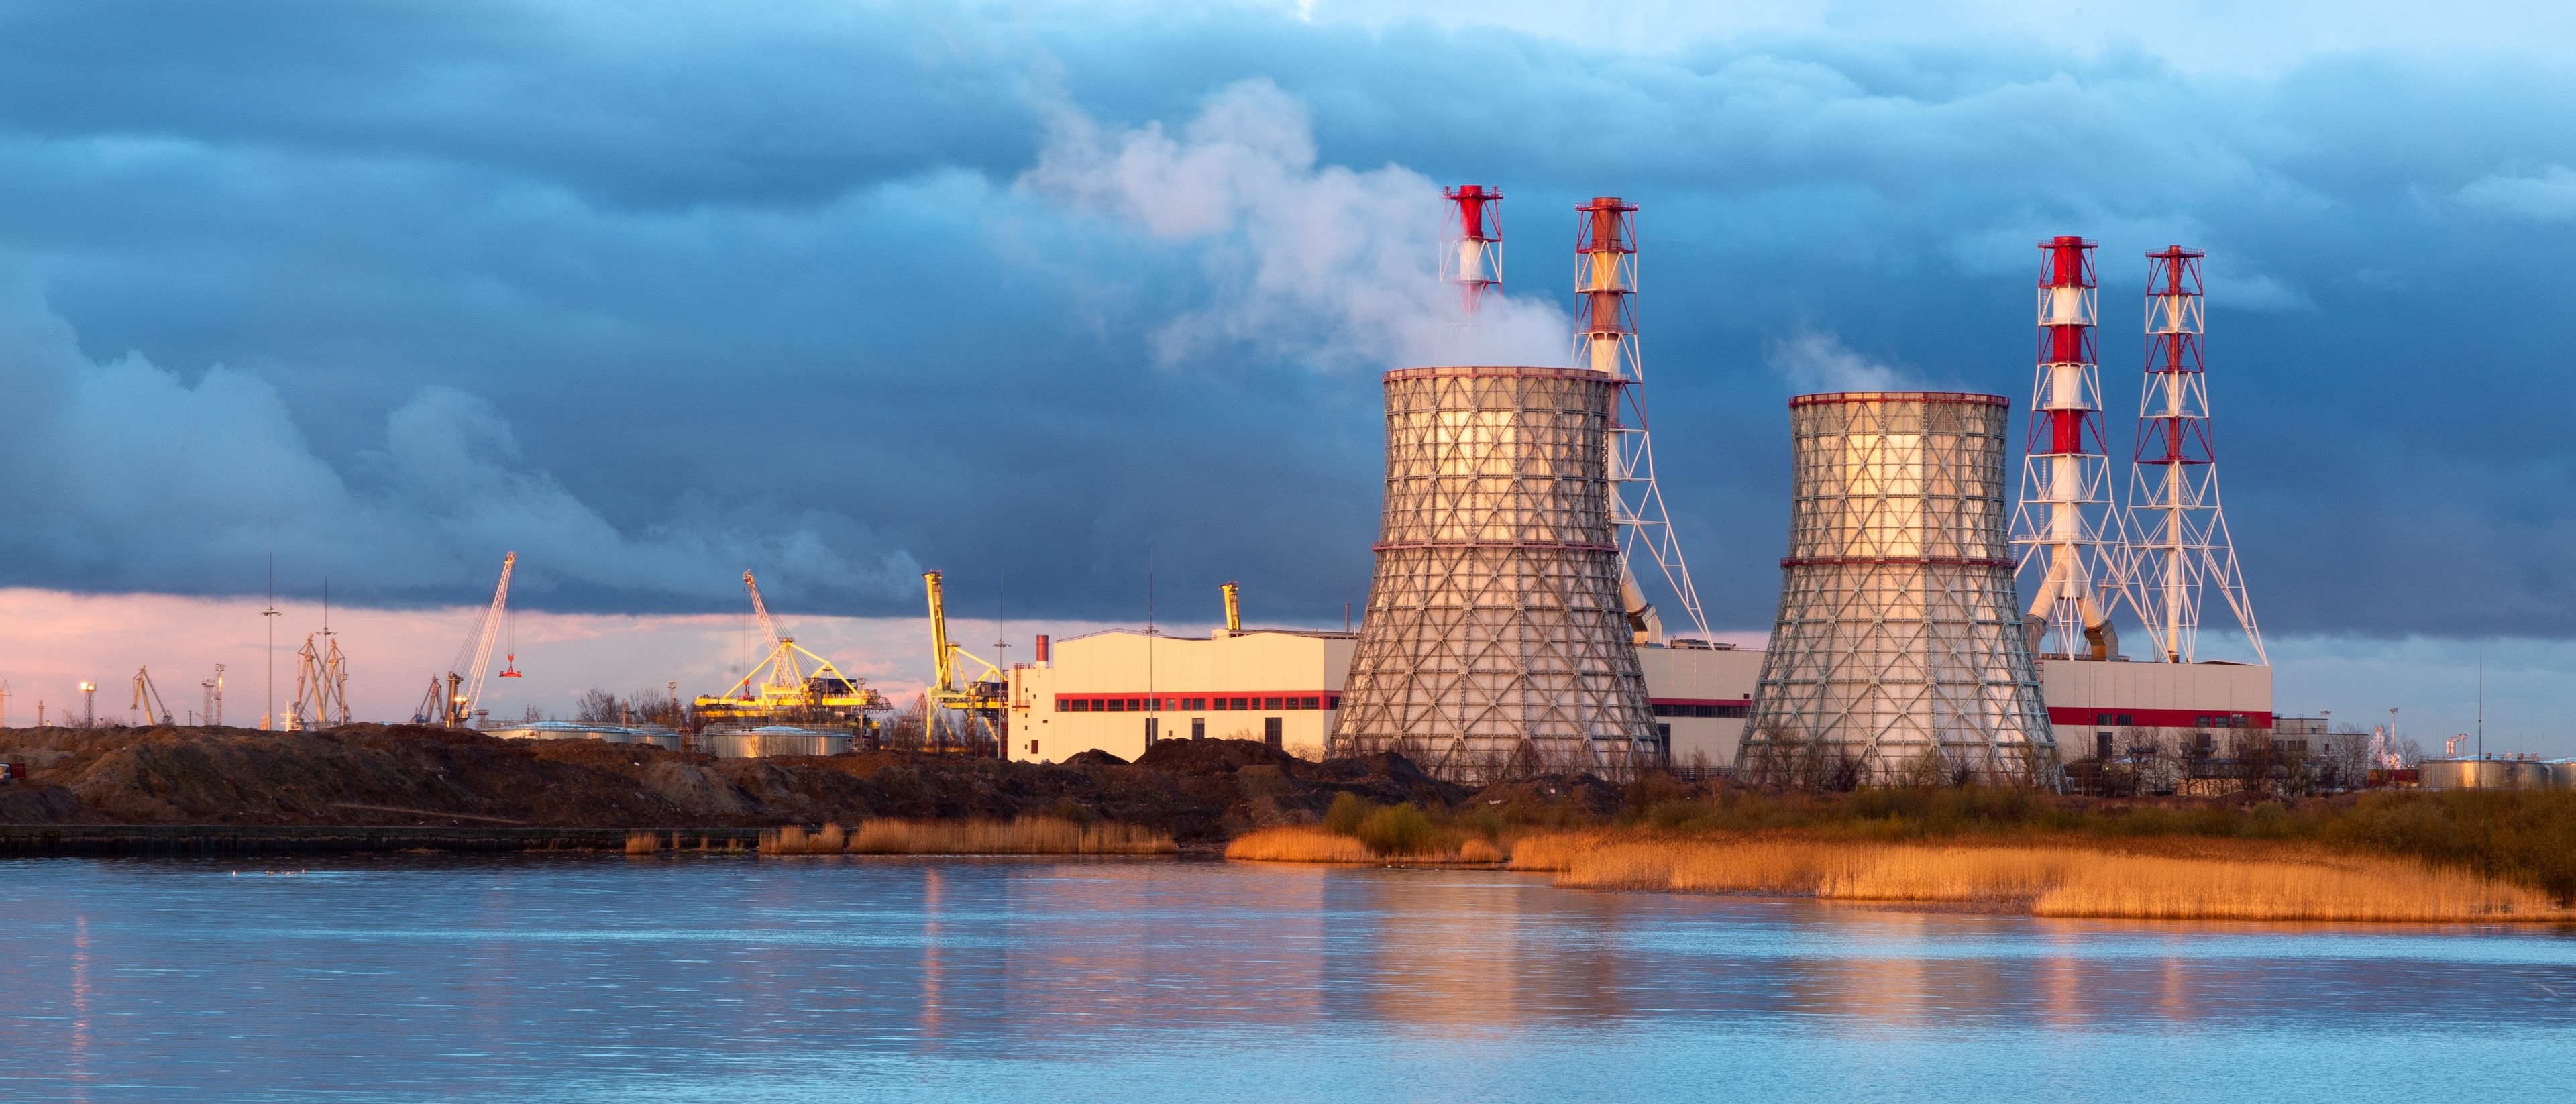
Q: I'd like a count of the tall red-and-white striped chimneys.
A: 4